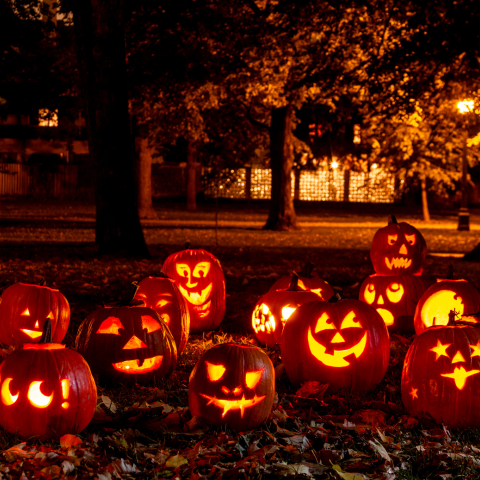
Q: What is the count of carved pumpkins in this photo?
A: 13